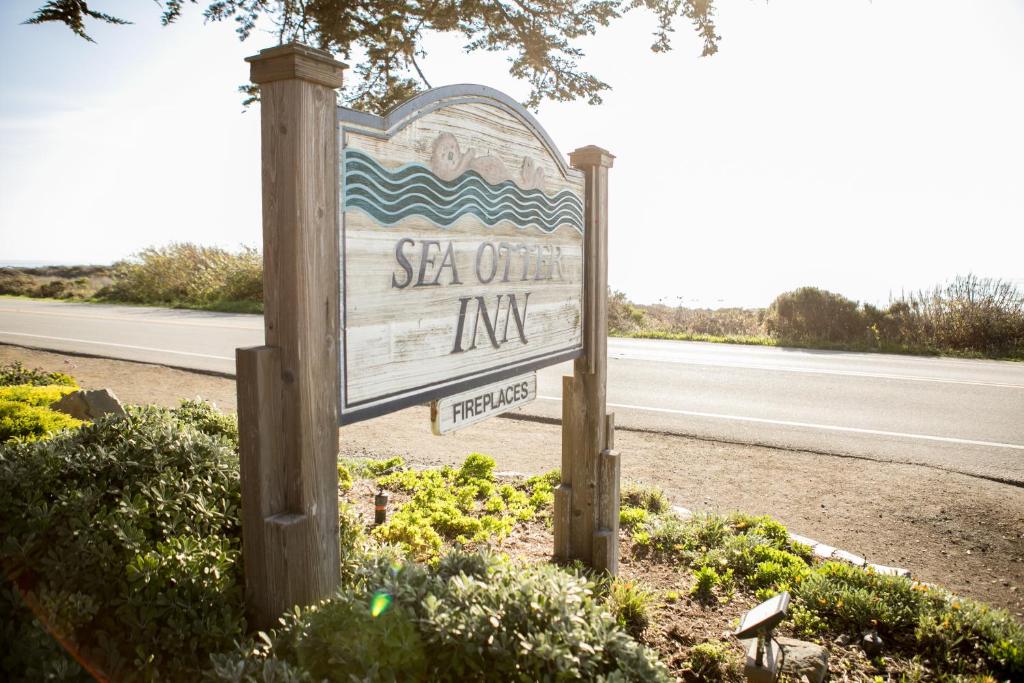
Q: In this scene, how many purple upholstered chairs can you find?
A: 0